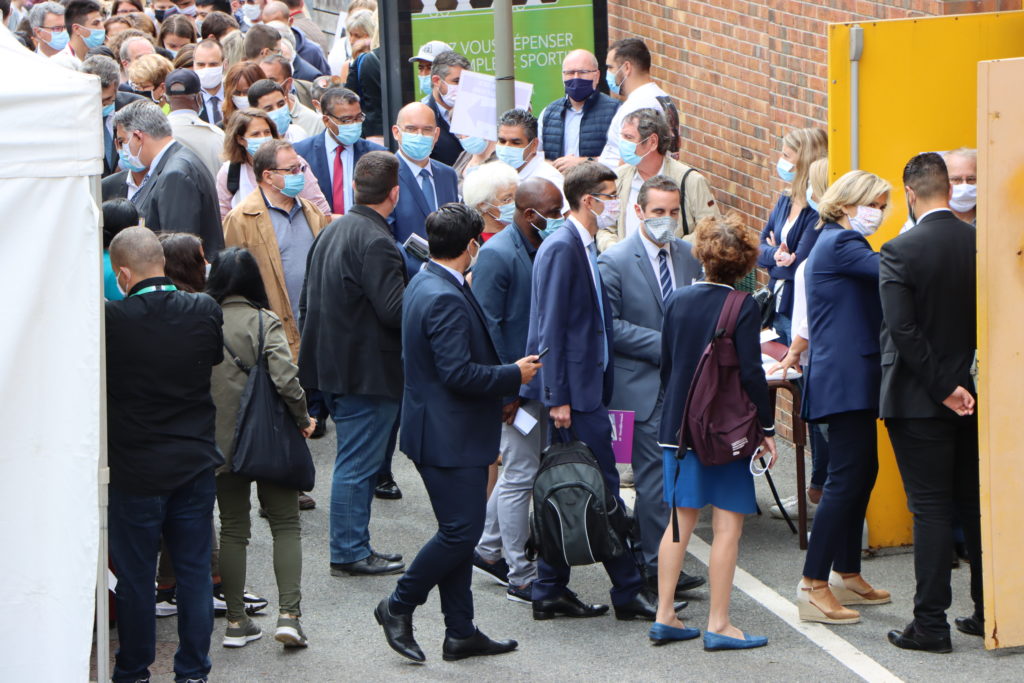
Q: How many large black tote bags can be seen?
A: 1